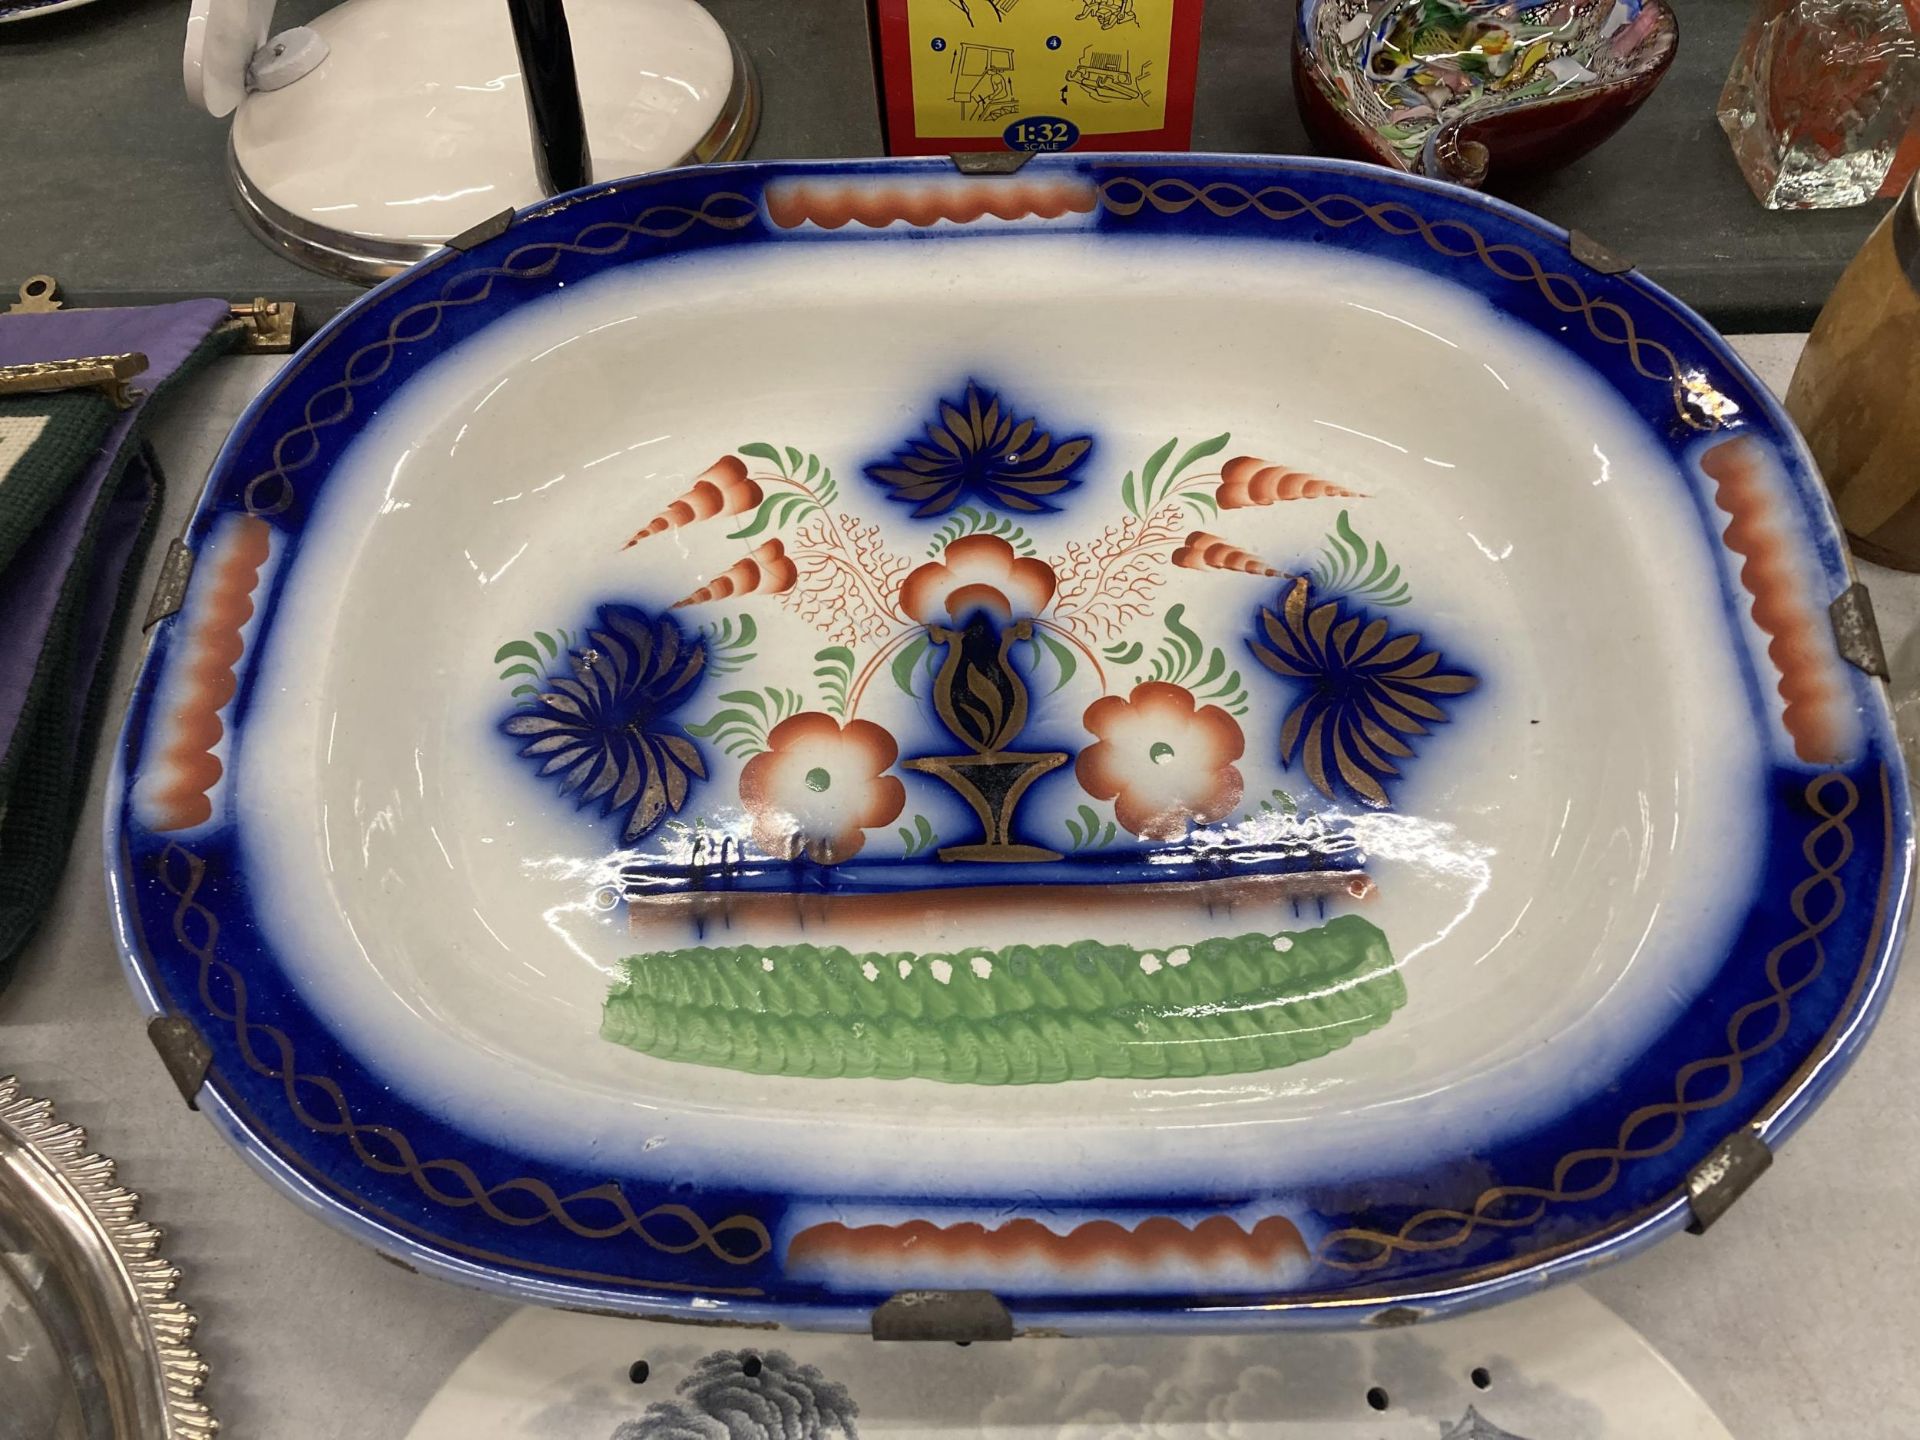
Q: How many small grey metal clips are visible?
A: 8